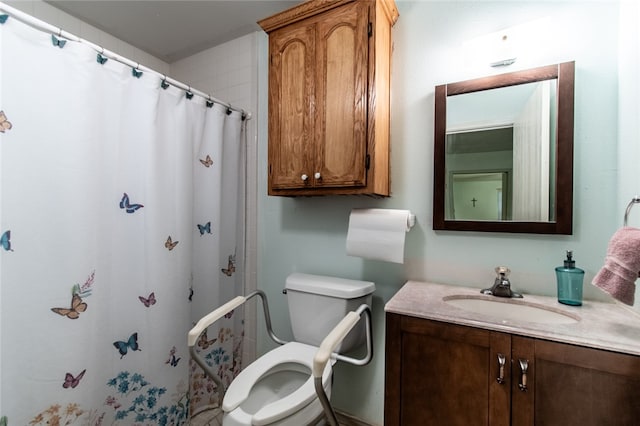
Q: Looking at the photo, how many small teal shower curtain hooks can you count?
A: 9